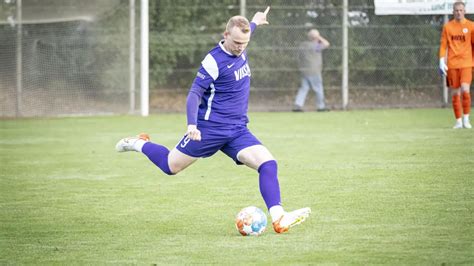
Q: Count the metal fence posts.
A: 5